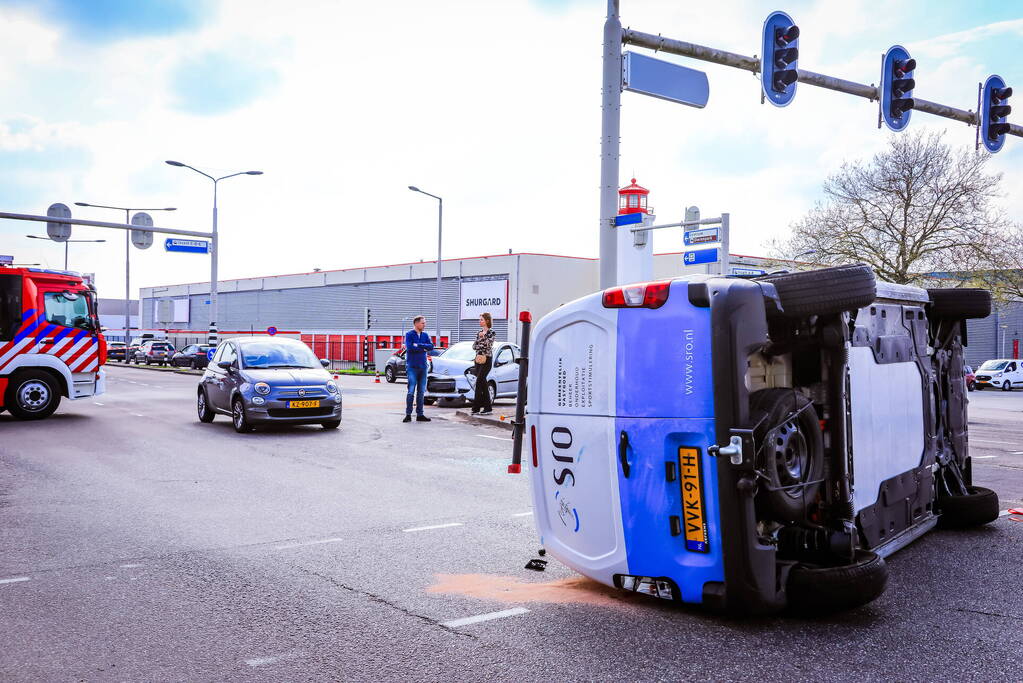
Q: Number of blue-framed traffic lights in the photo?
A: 3